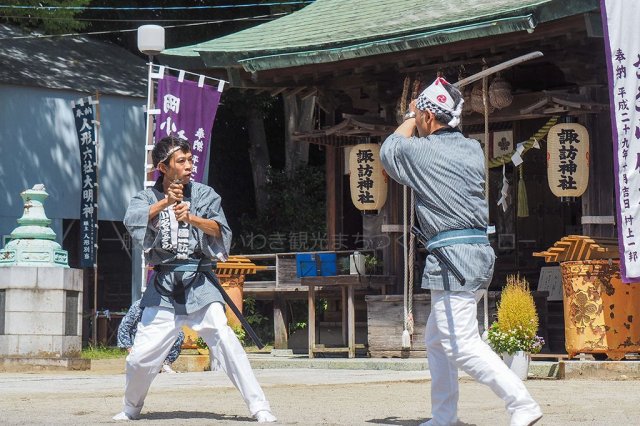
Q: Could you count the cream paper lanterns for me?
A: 2